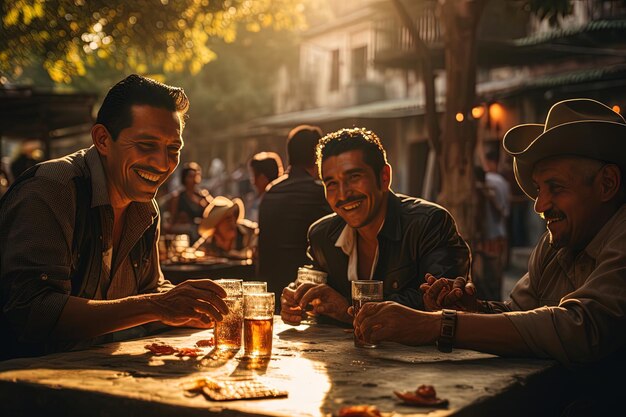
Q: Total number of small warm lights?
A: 4